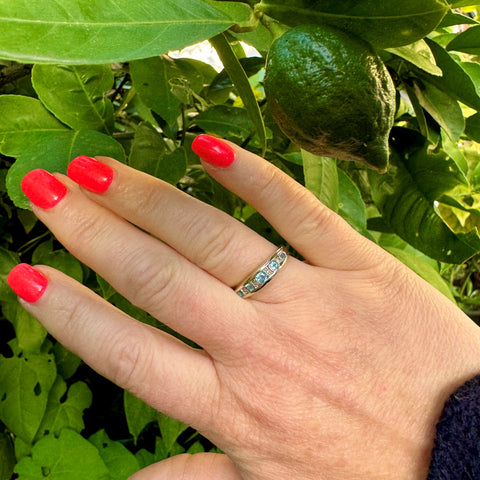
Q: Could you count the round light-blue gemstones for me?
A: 5